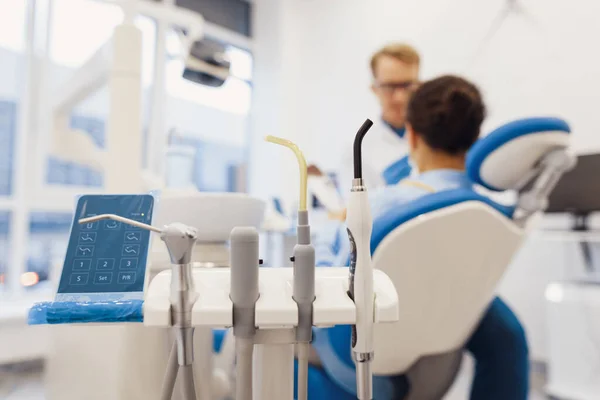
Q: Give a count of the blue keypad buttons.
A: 13